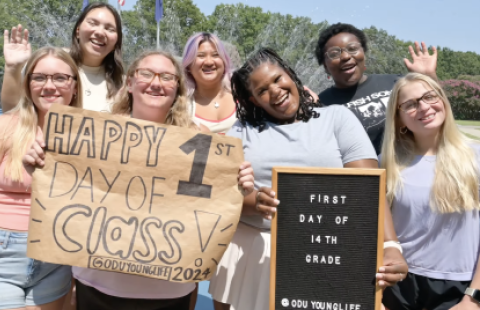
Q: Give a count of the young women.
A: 7